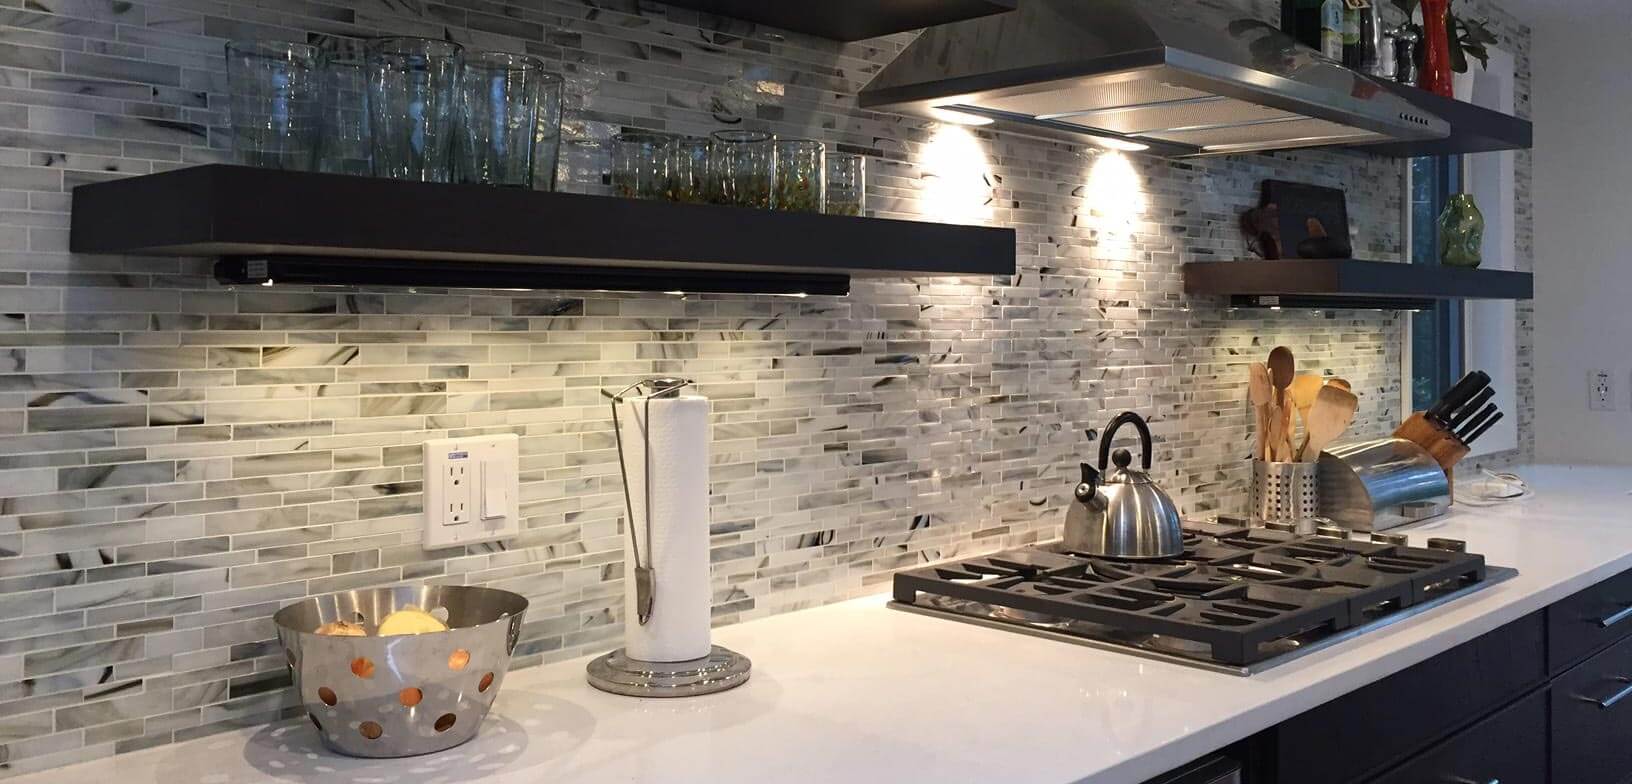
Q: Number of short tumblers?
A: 5